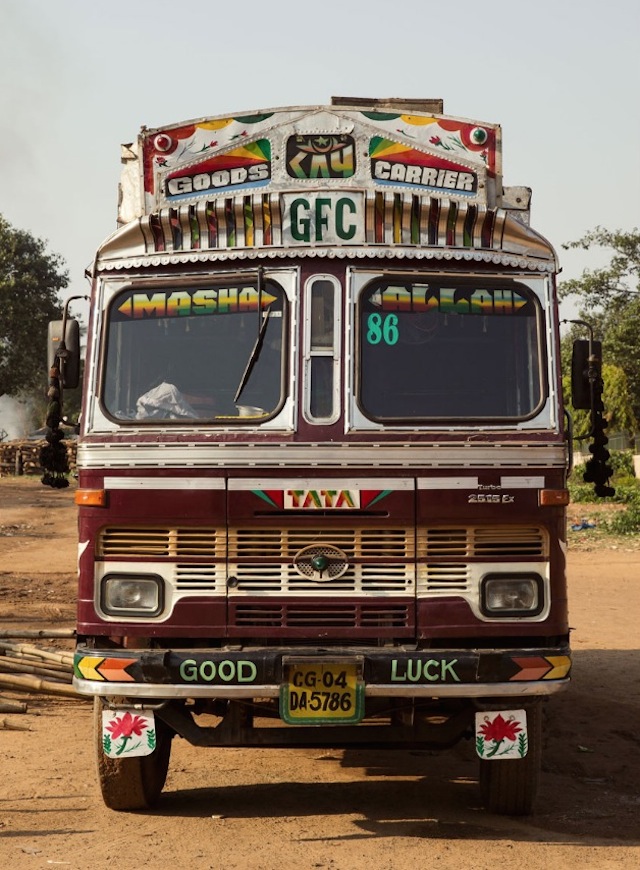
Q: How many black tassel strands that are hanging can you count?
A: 2